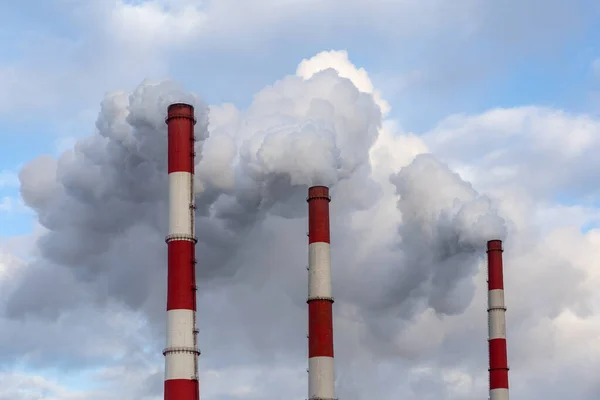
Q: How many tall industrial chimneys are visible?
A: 3